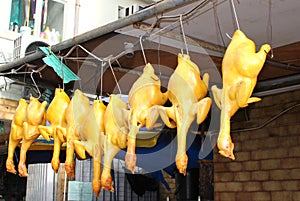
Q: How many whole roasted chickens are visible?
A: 9